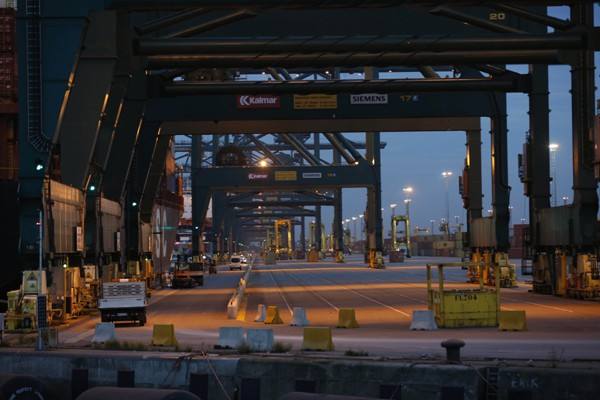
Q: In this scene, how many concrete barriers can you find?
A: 11